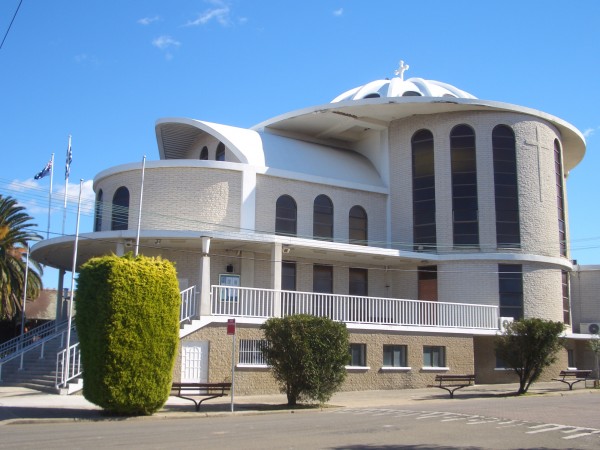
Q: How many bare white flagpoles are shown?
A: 3